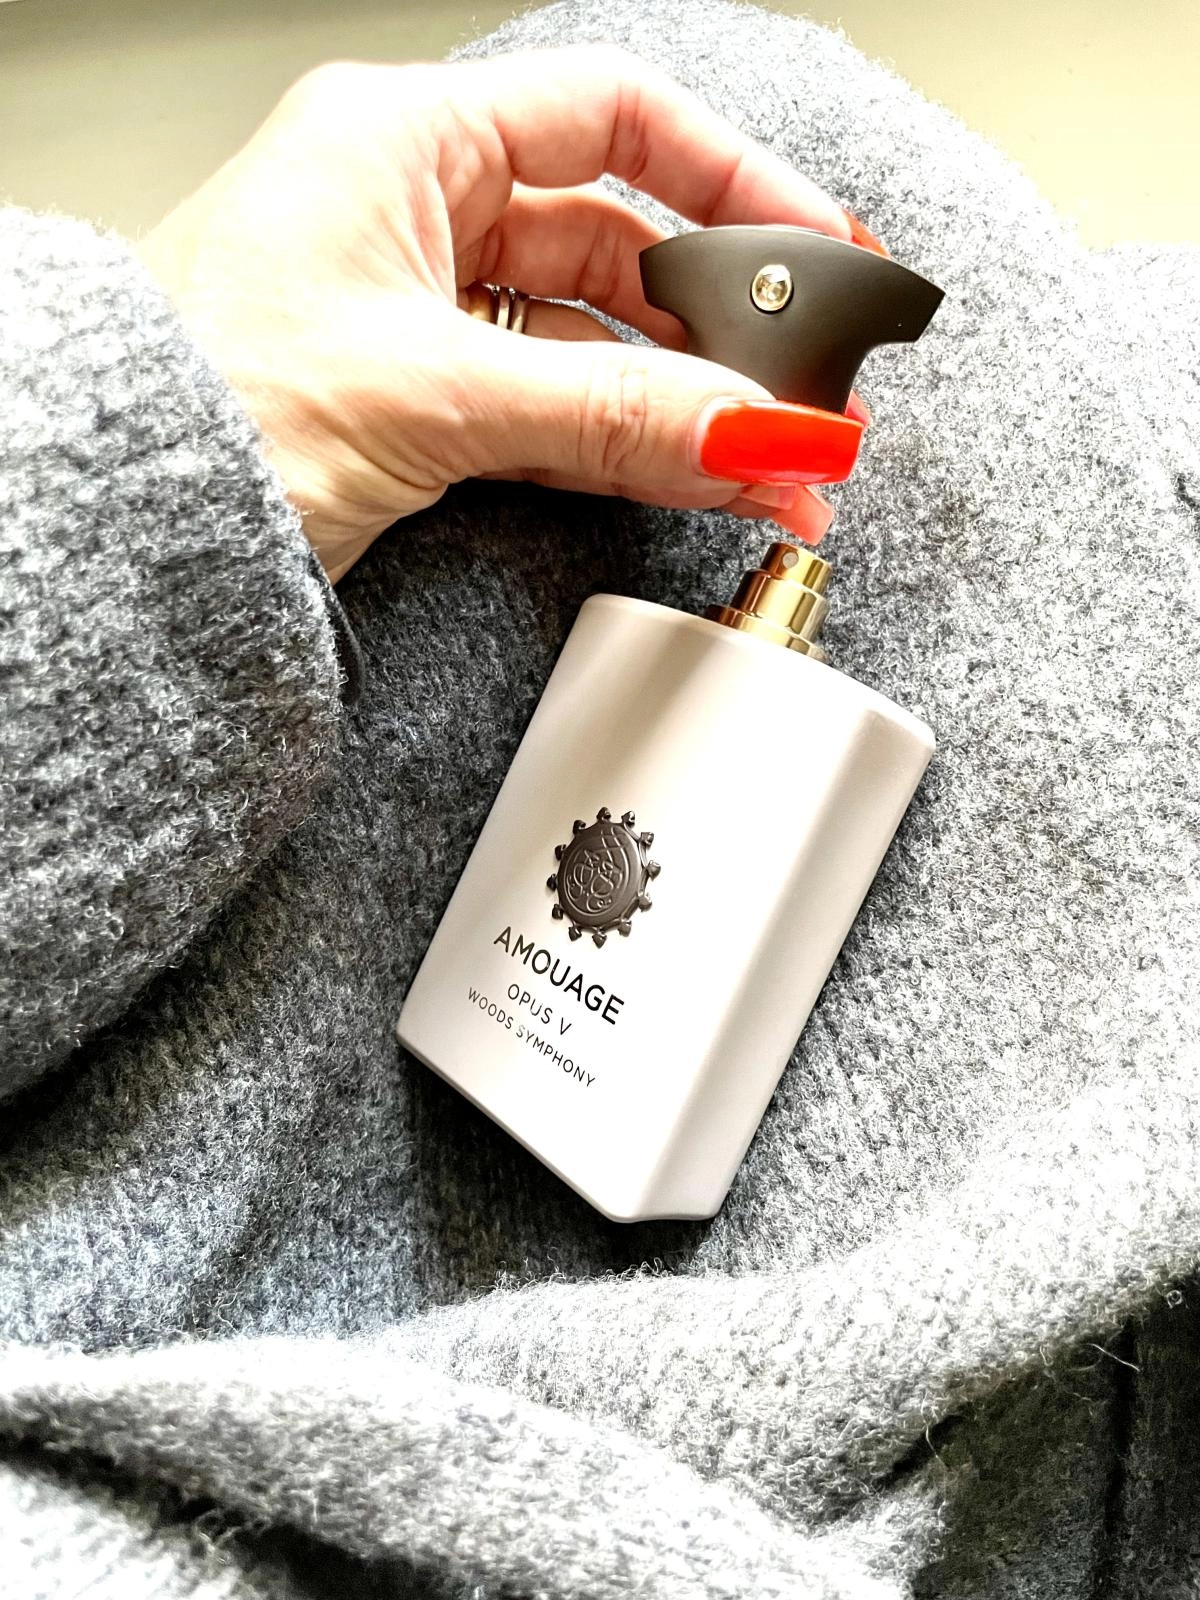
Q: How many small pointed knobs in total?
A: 12